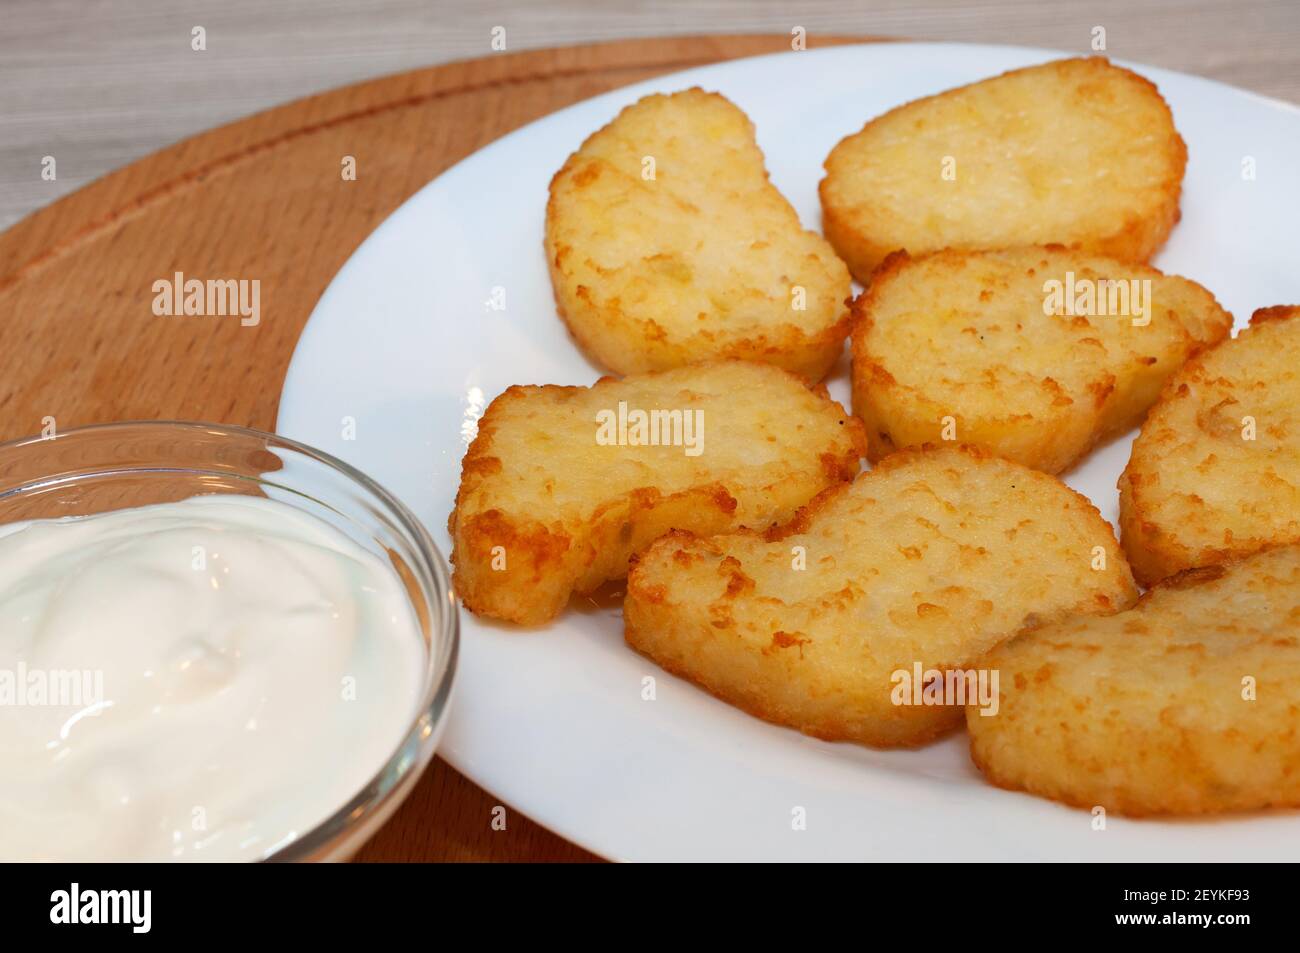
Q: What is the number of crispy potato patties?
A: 7